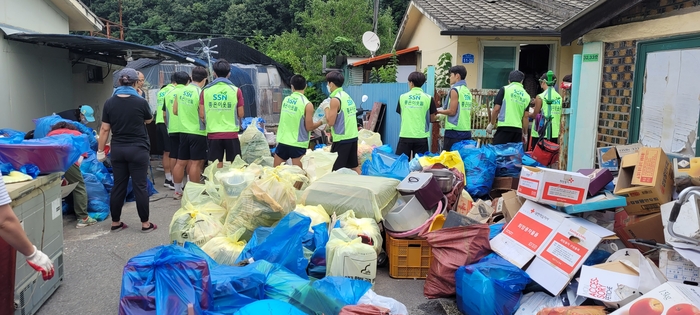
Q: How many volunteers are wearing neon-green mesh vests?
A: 10